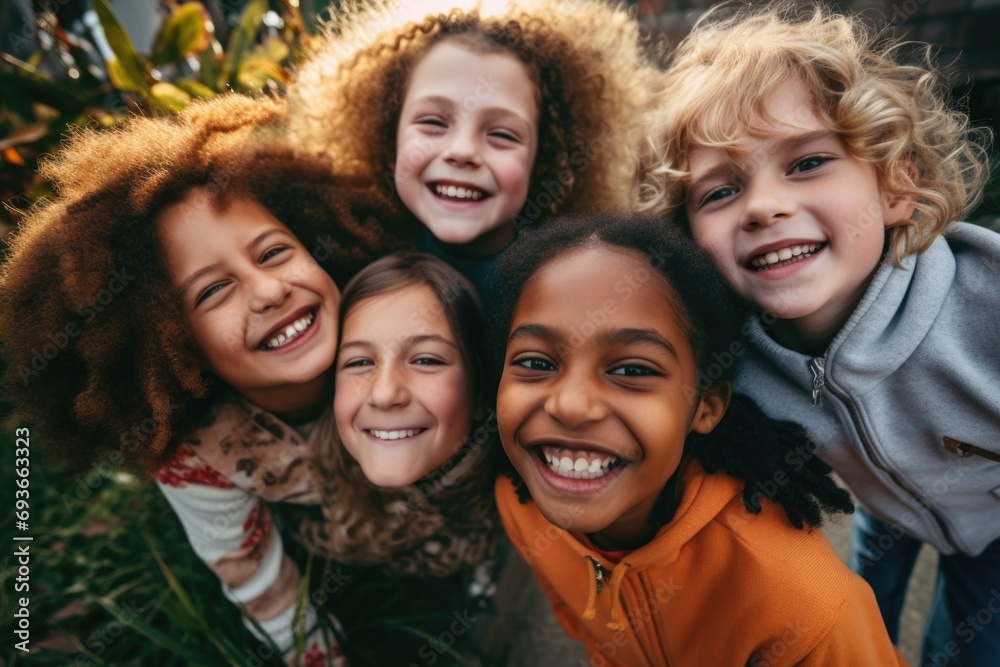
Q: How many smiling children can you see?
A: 5